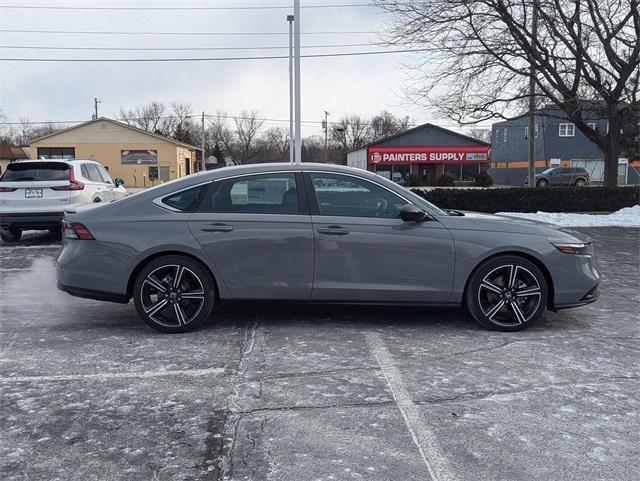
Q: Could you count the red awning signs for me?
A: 1